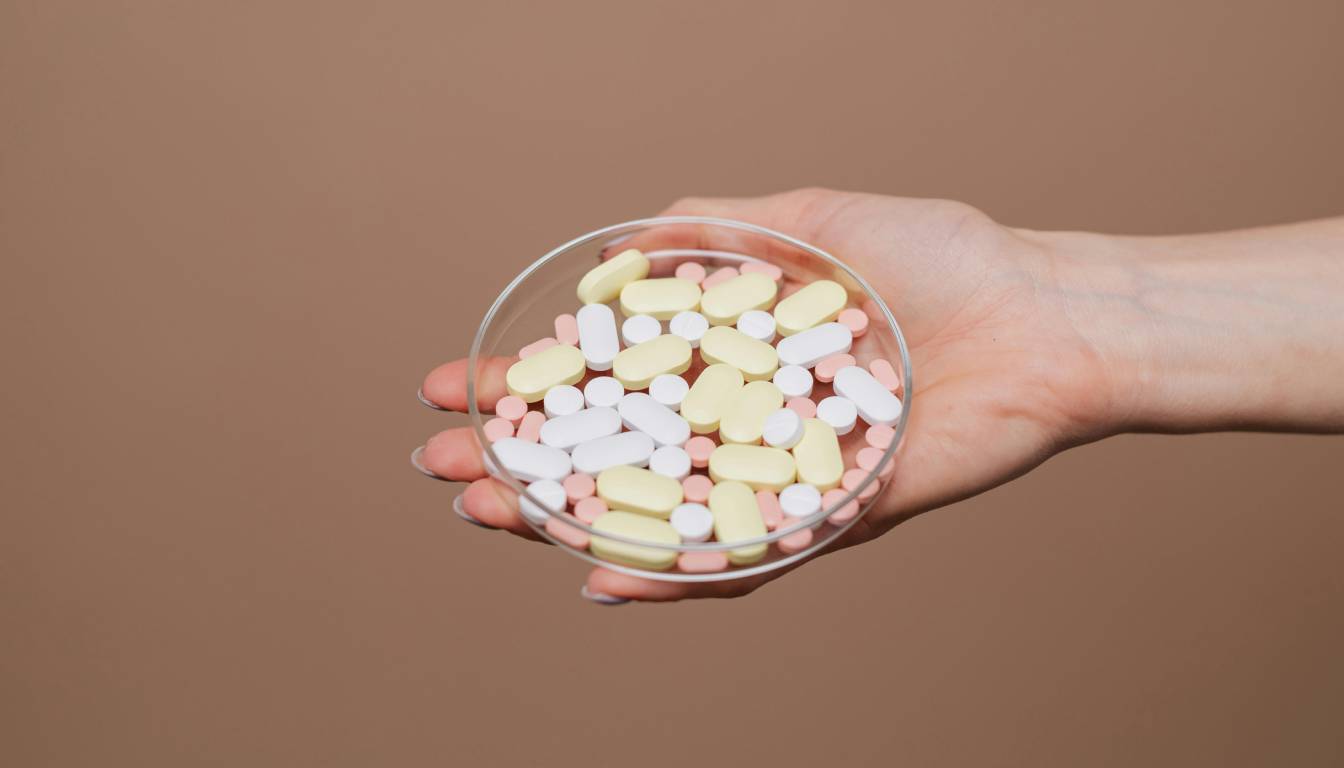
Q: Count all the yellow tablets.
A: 14